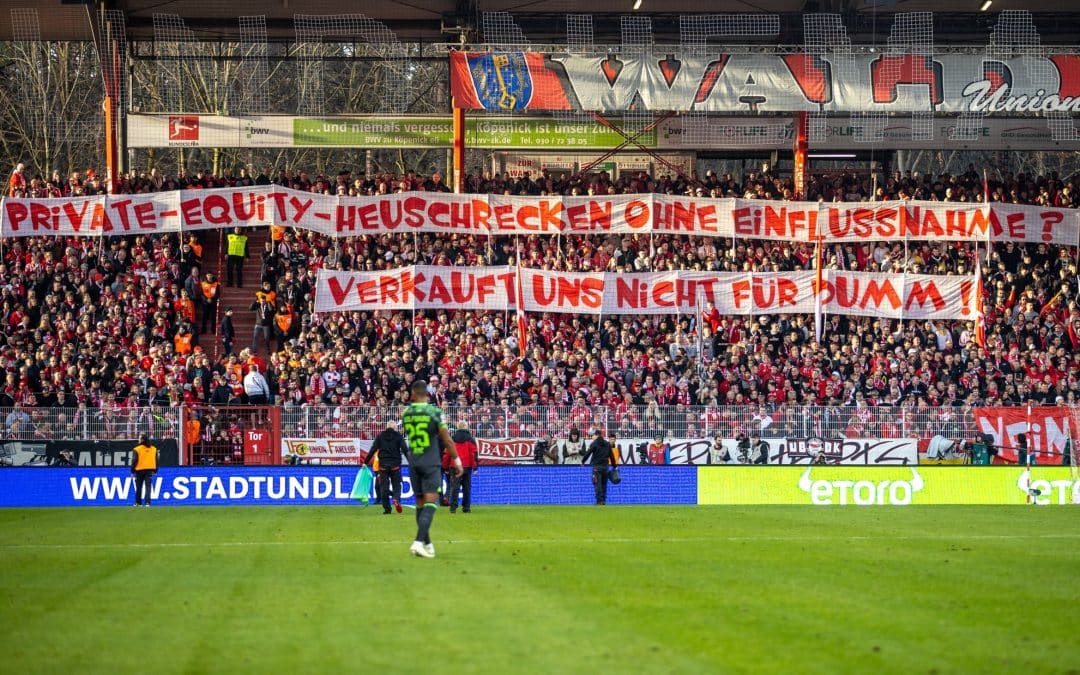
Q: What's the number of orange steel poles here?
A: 3